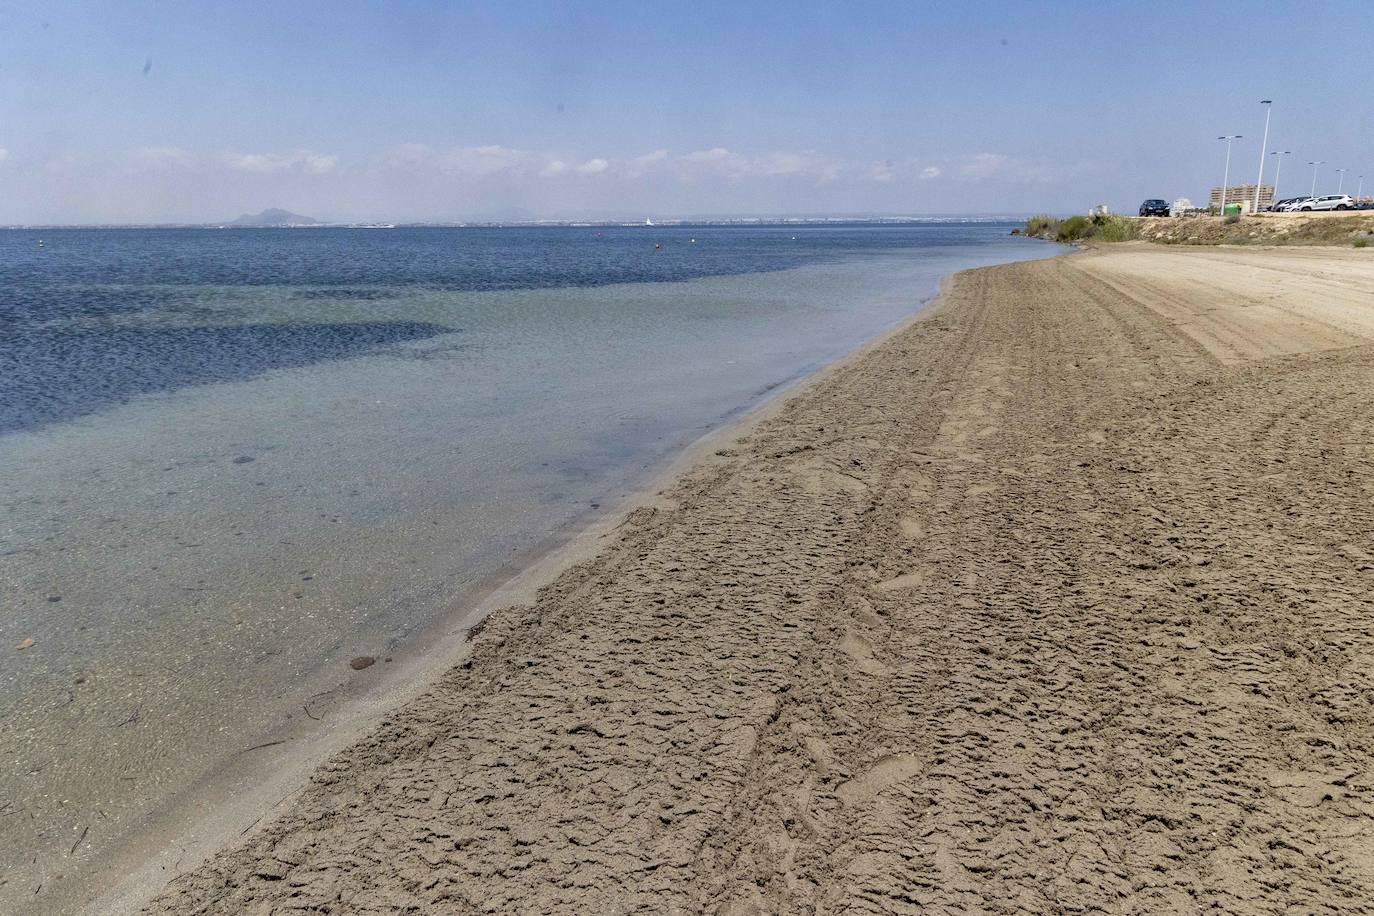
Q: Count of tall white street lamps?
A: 6